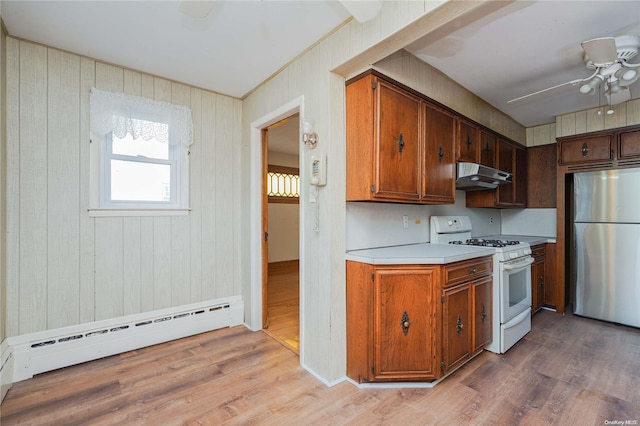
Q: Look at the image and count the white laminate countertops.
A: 2